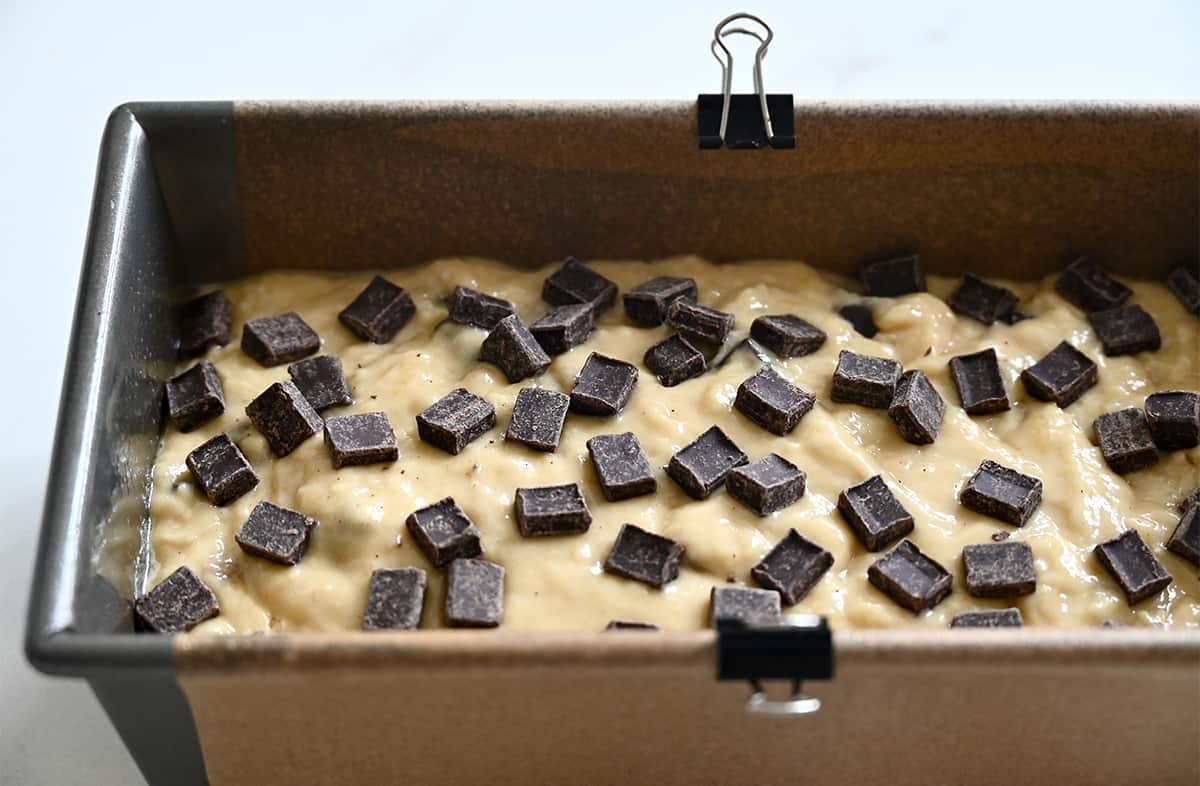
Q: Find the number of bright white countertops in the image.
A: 1